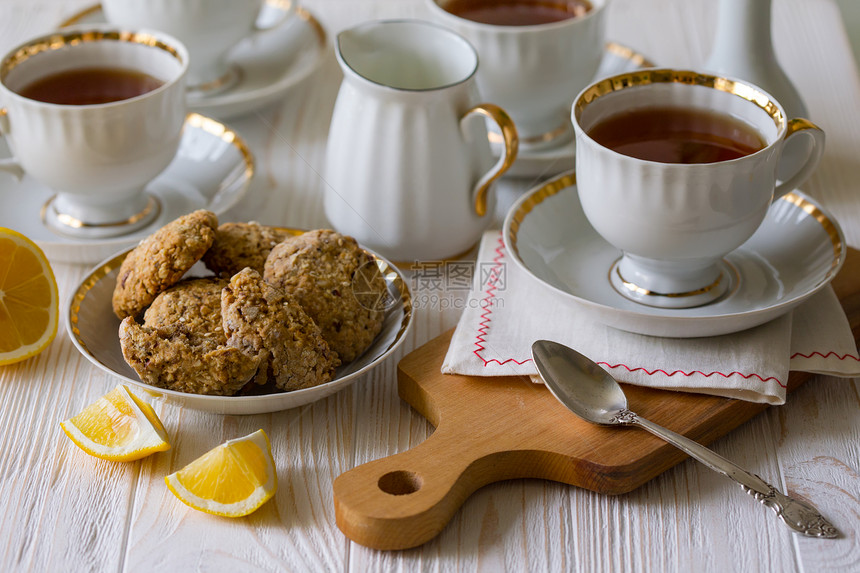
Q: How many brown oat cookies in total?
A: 6